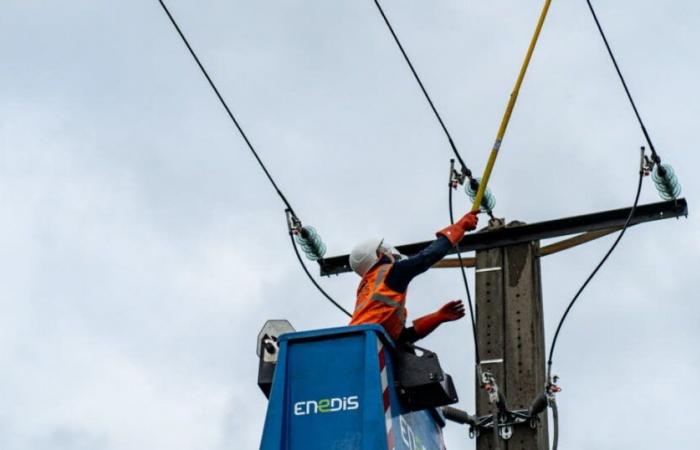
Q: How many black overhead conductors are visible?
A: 3